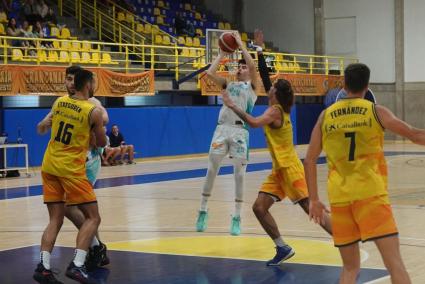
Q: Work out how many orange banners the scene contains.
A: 2